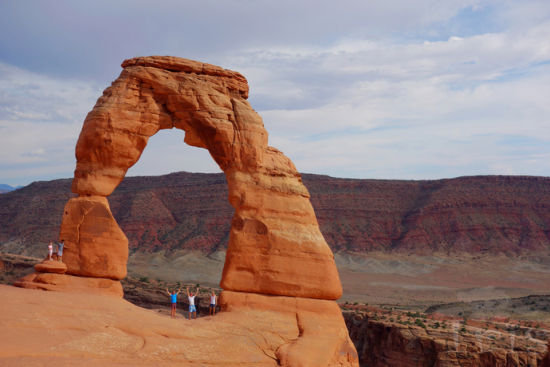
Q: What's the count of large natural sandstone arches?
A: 1